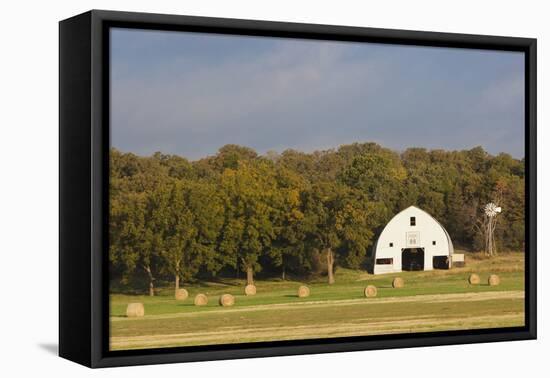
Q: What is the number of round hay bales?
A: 10